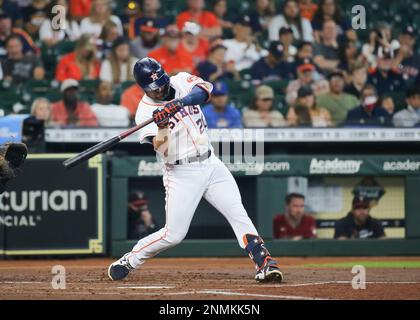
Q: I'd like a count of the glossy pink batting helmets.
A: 0